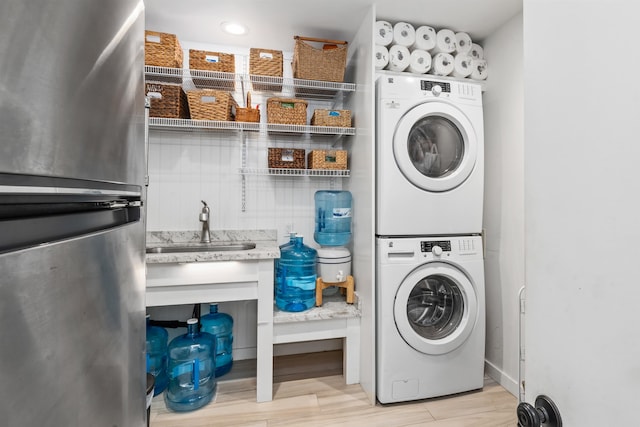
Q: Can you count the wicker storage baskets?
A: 11